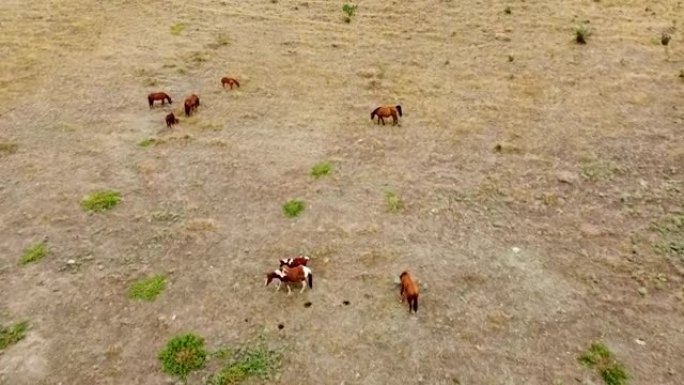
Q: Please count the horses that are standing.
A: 8